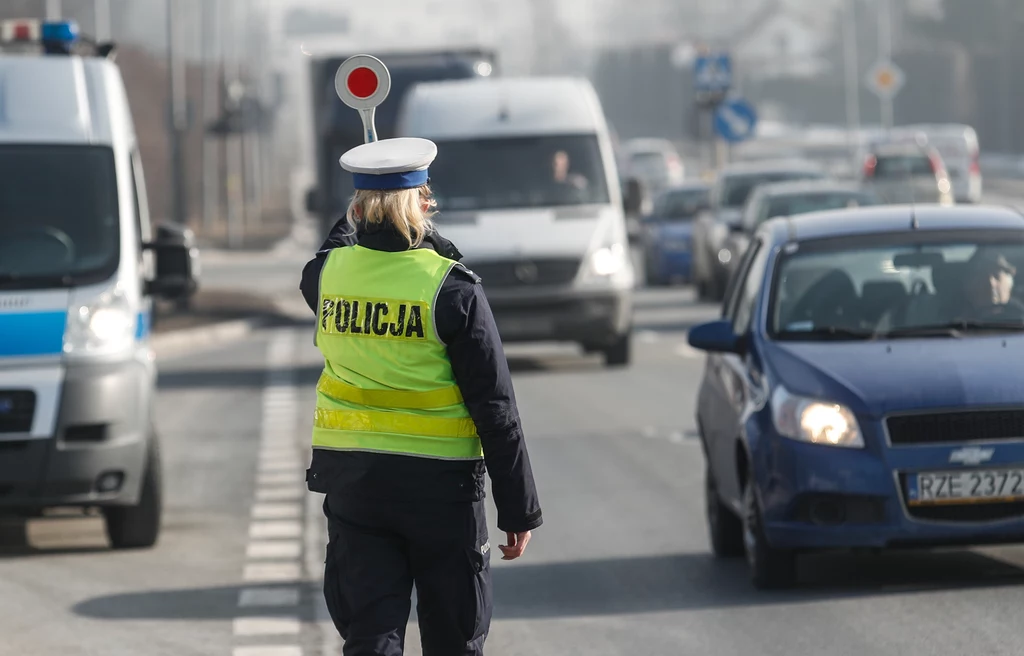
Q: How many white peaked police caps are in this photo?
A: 1